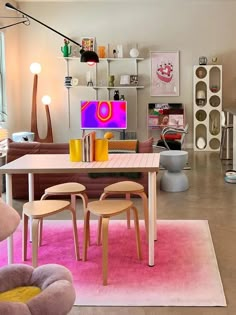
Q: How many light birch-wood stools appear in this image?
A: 4